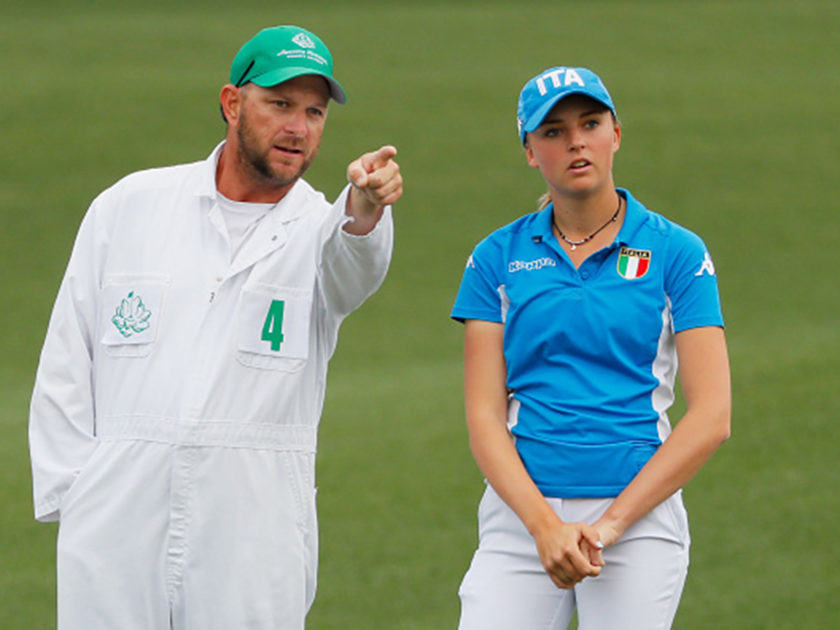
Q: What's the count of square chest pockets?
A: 2